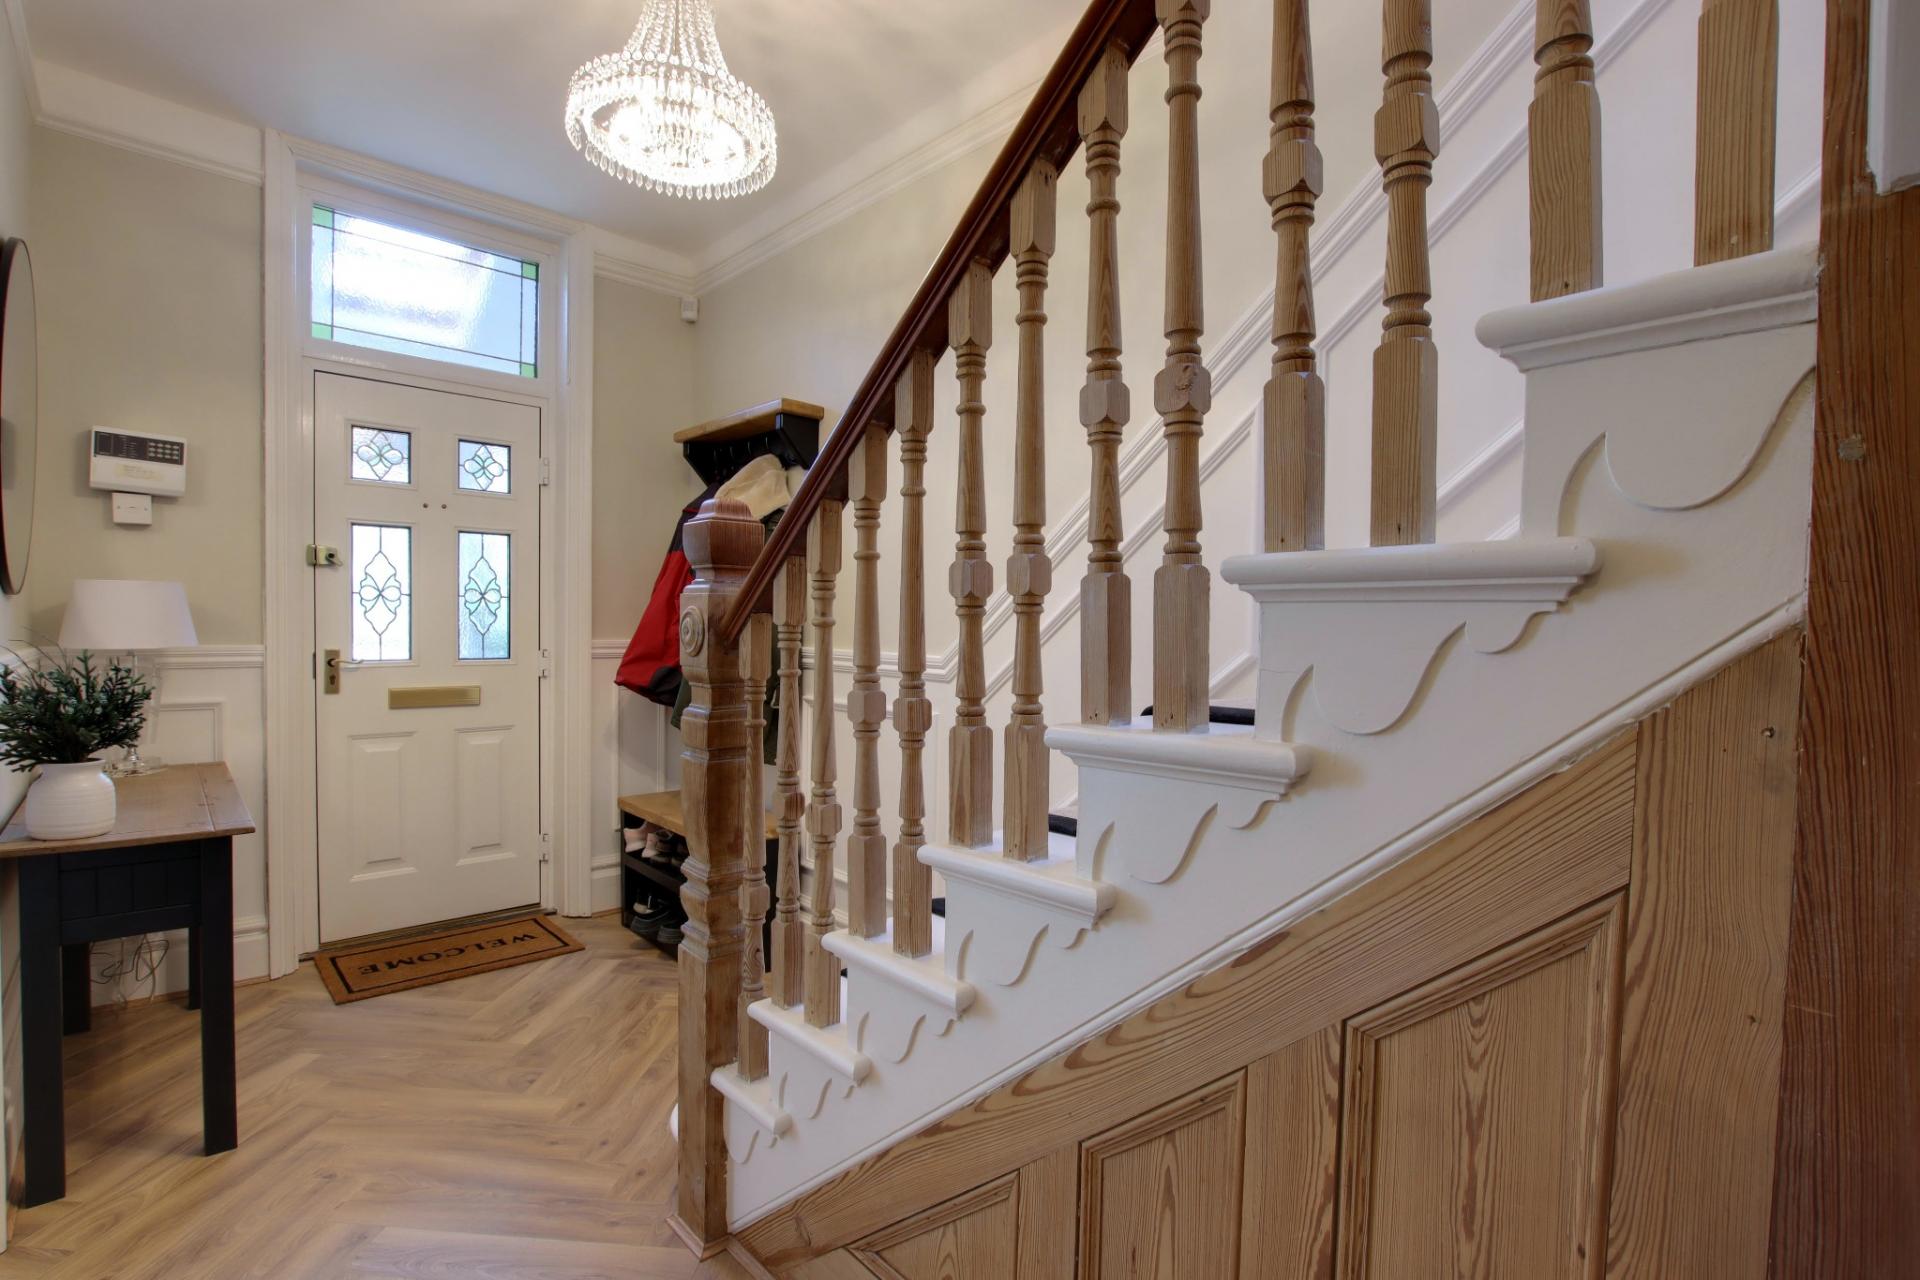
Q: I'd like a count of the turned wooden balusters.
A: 13